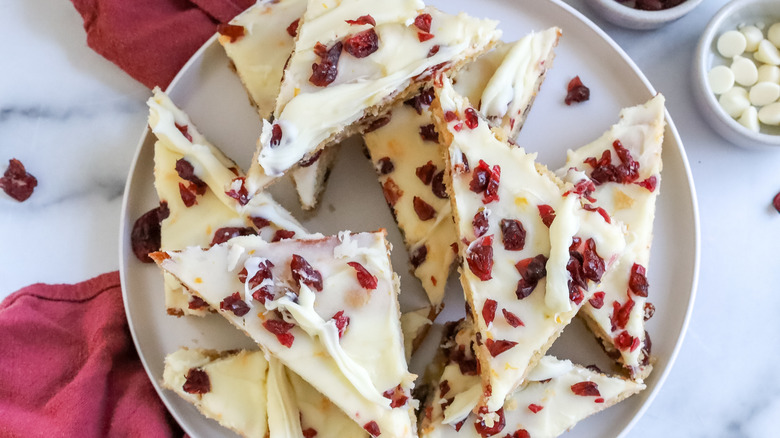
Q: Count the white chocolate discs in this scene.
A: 11